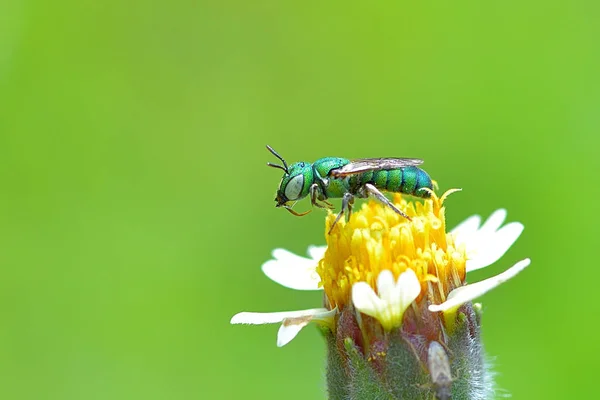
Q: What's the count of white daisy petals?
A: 5